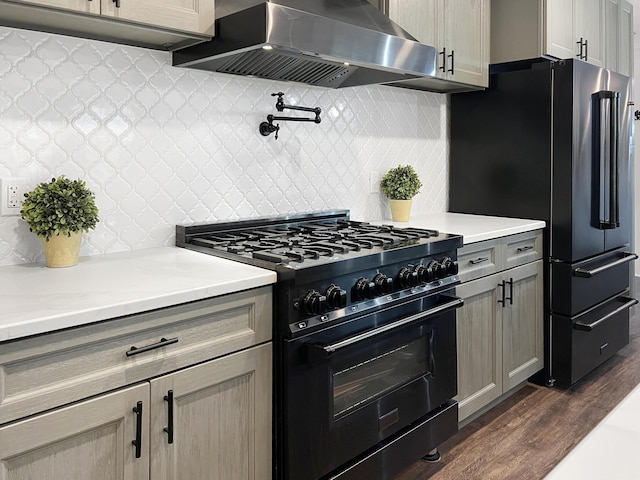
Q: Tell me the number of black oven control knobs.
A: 8